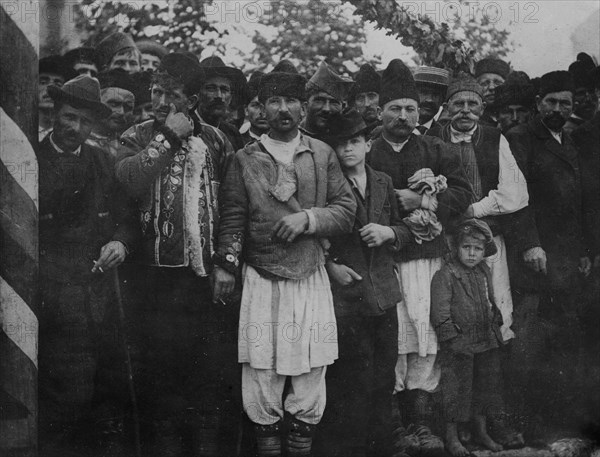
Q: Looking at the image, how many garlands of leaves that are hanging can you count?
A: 1